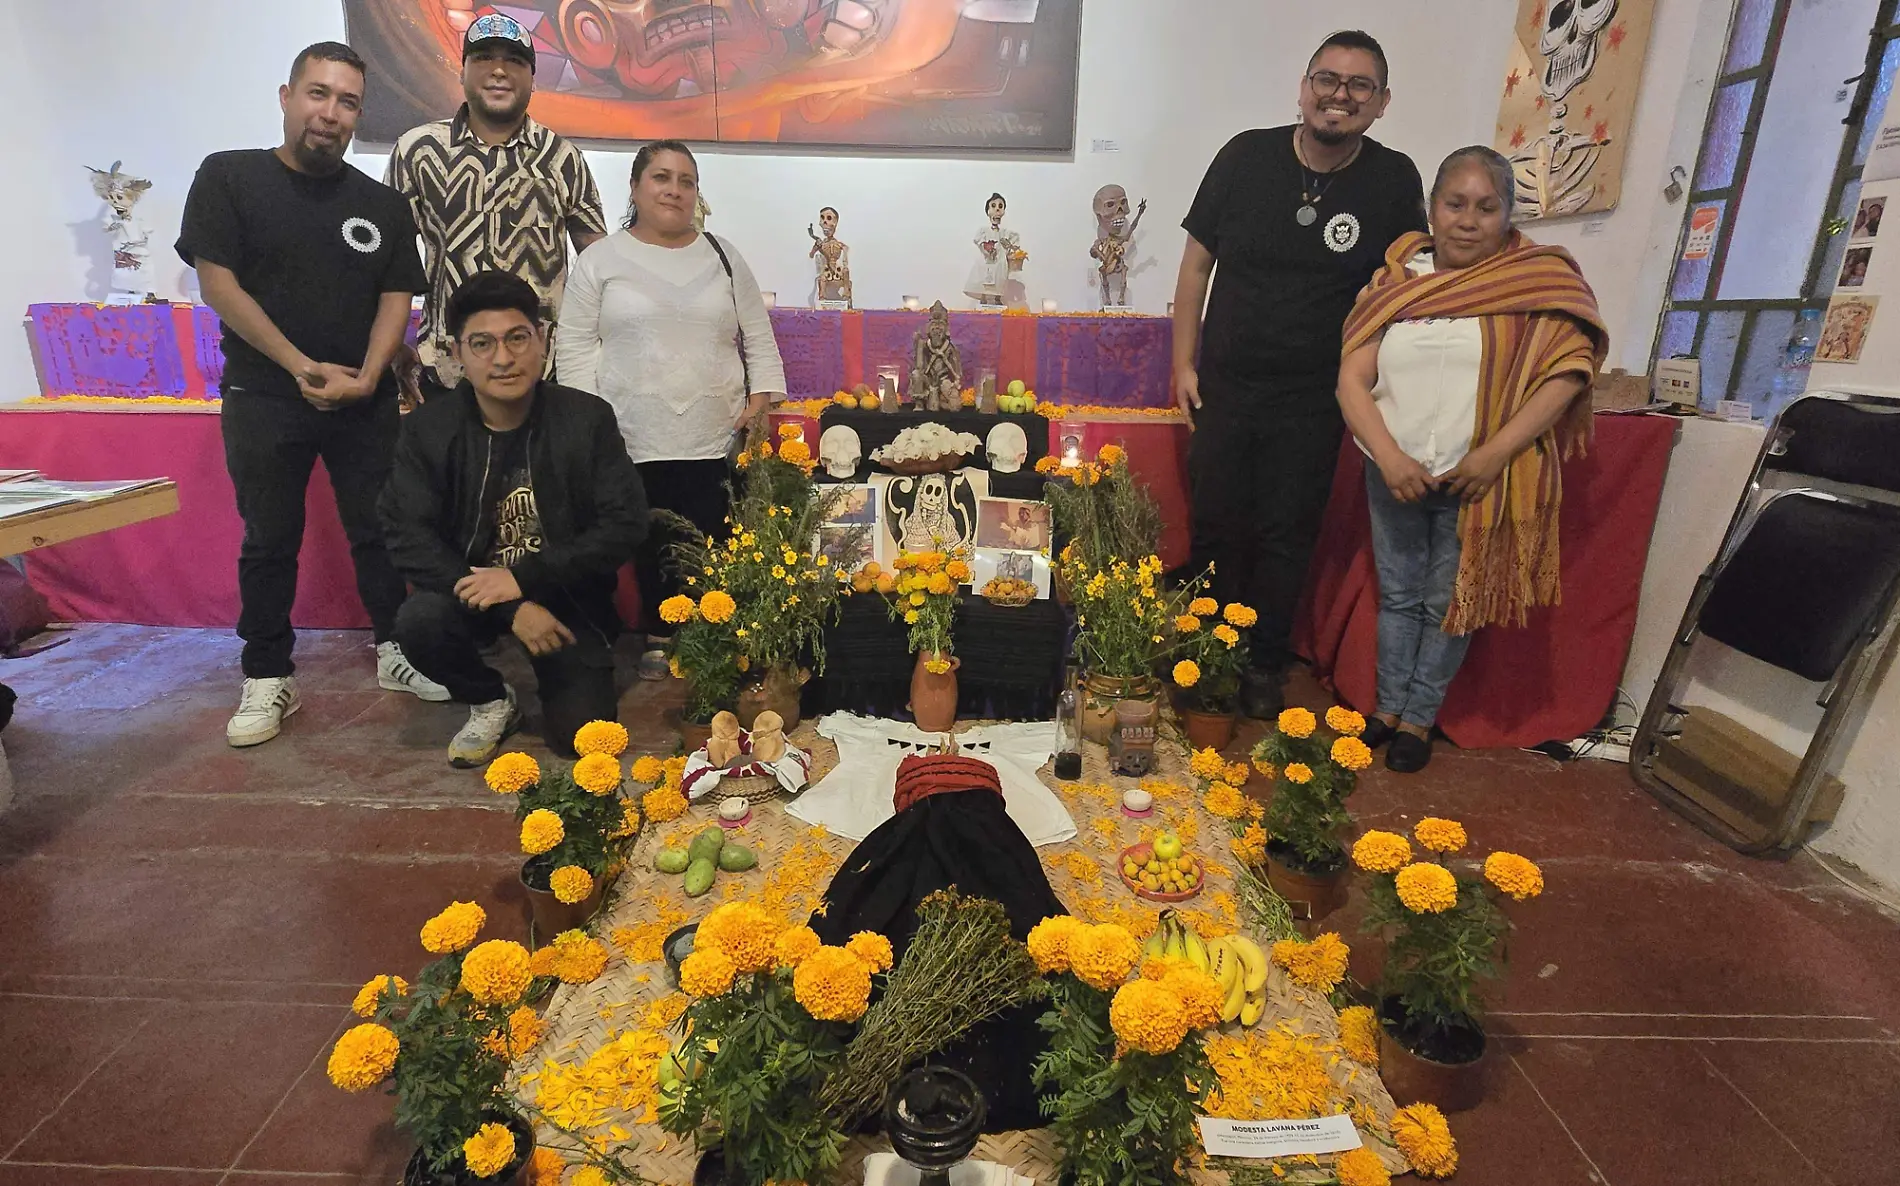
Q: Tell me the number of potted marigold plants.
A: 8